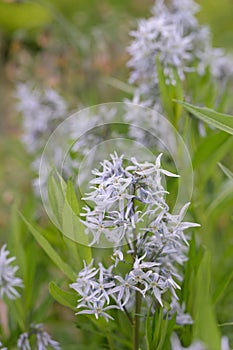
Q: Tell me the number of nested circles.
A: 3